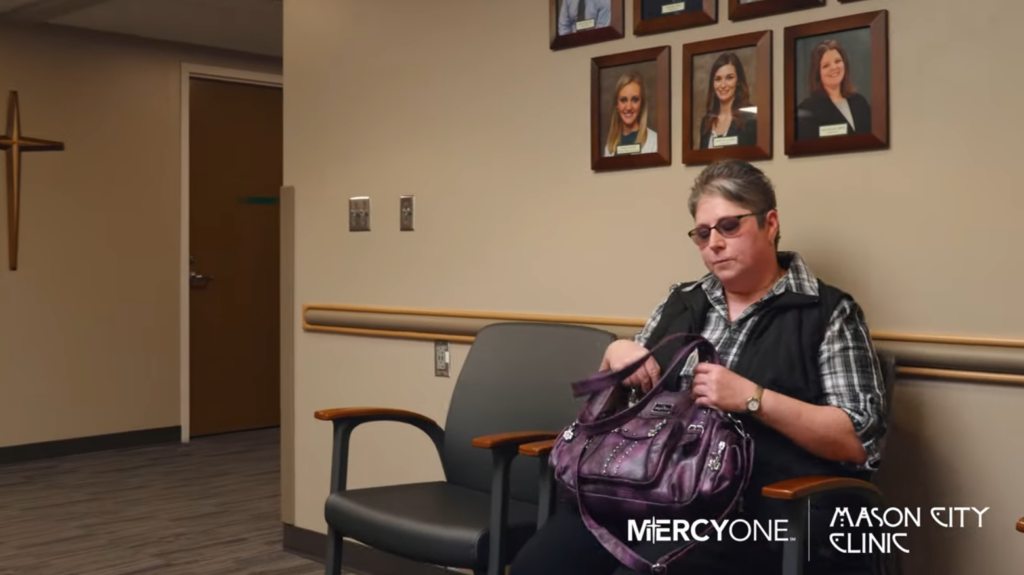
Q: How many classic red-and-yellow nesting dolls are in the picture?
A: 0